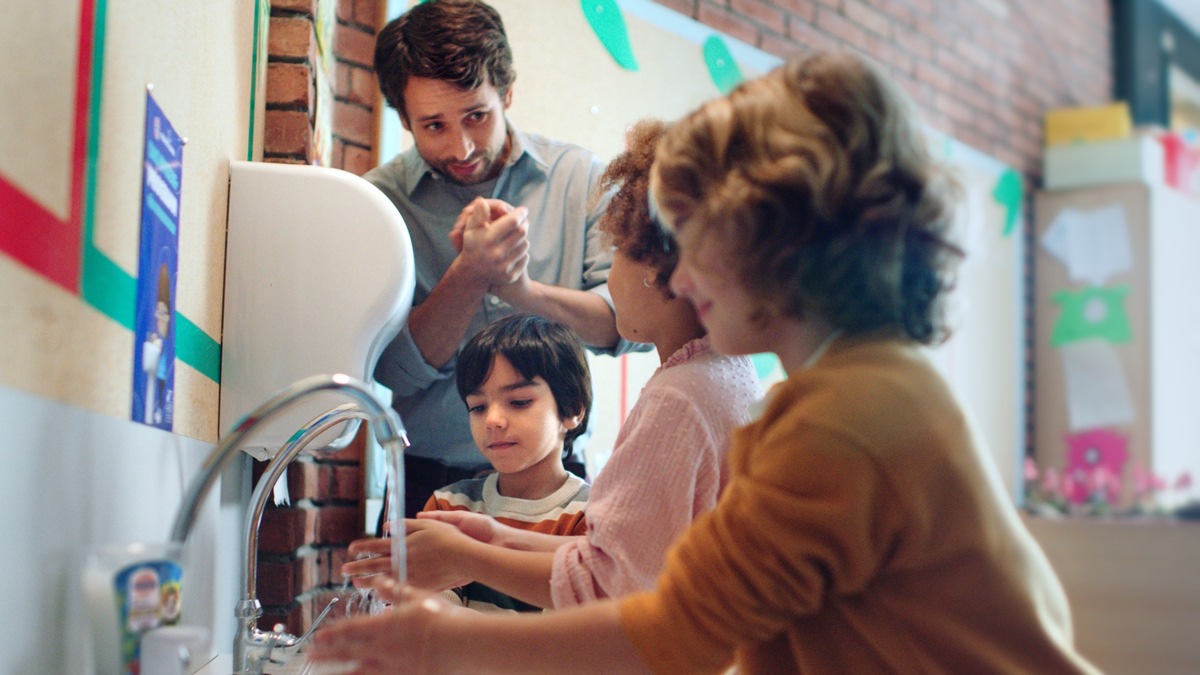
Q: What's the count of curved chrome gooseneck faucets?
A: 2